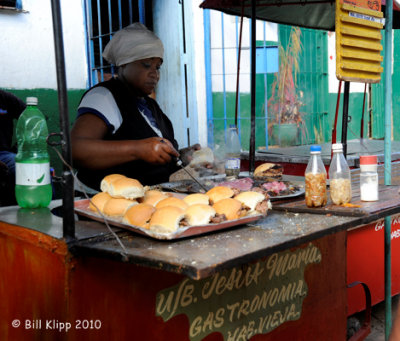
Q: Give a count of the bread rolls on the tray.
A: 13